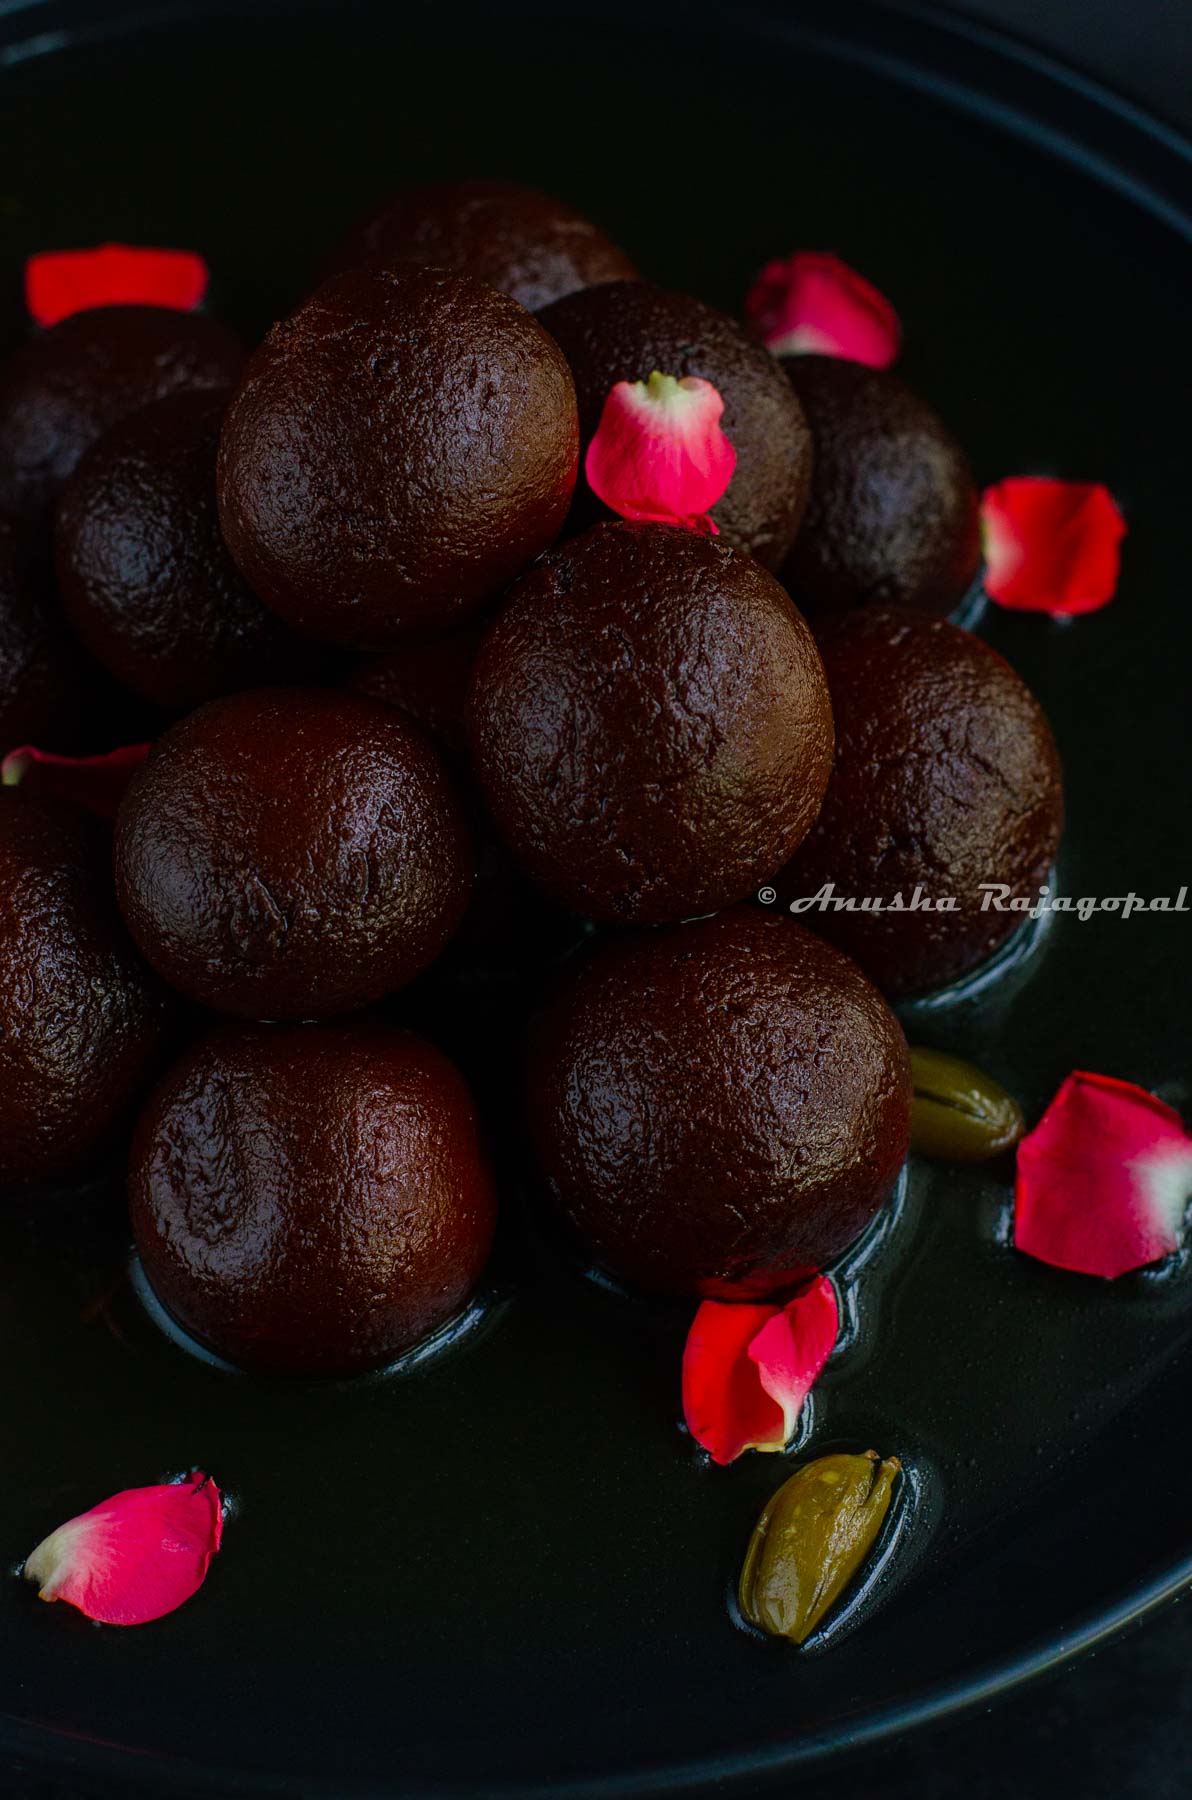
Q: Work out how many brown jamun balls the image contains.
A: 14